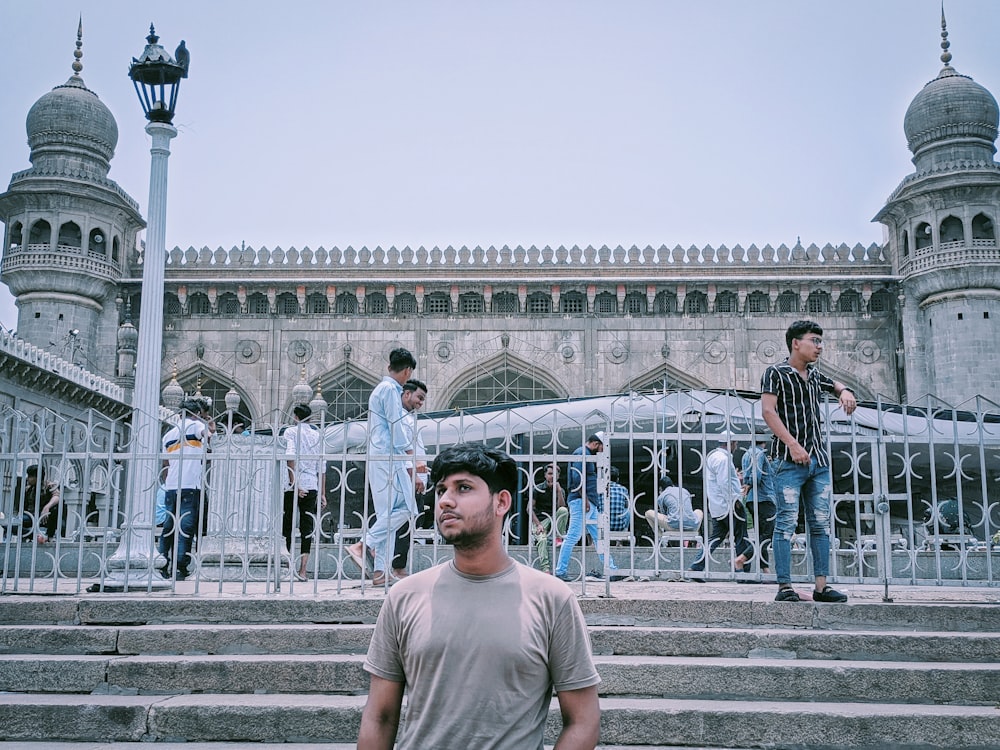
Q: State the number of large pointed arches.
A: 5